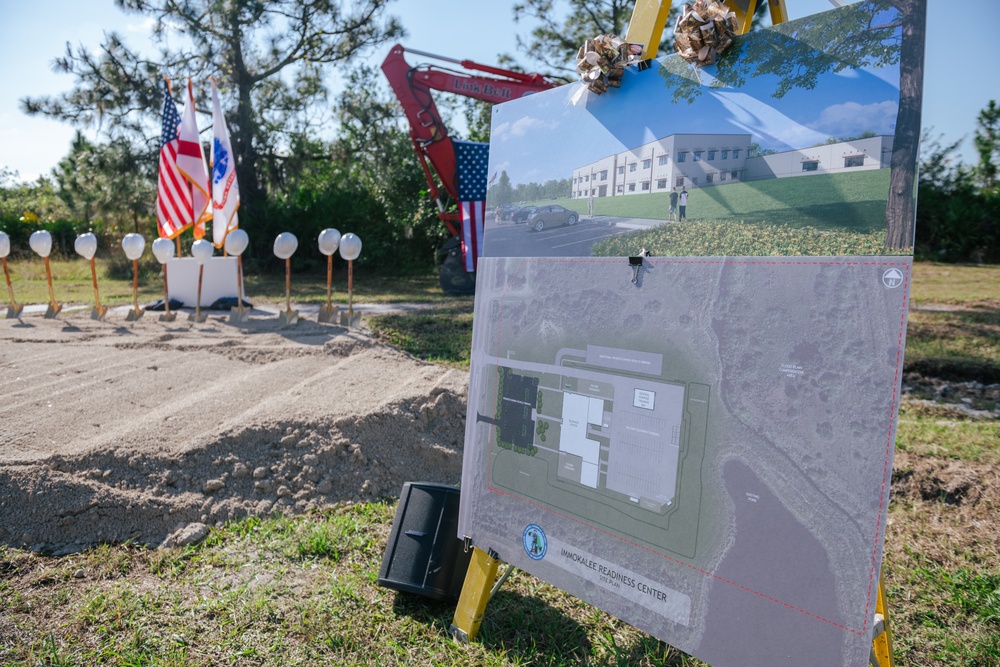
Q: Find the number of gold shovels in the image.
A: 10